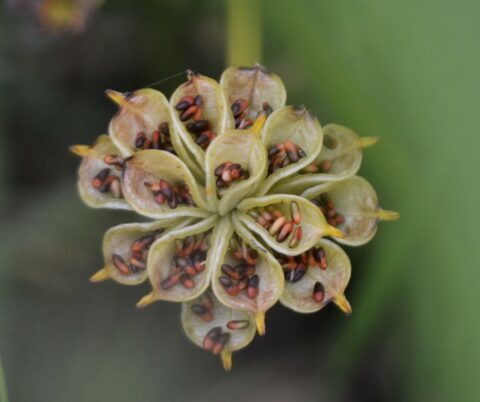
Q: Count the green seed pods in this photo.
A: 15